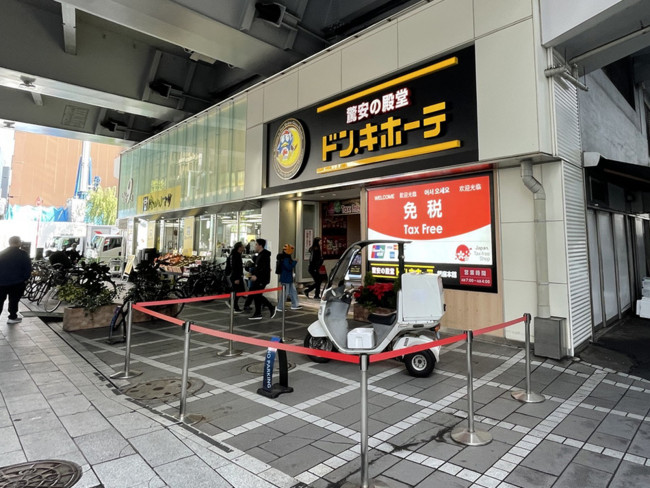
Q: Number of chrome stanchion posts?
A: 7